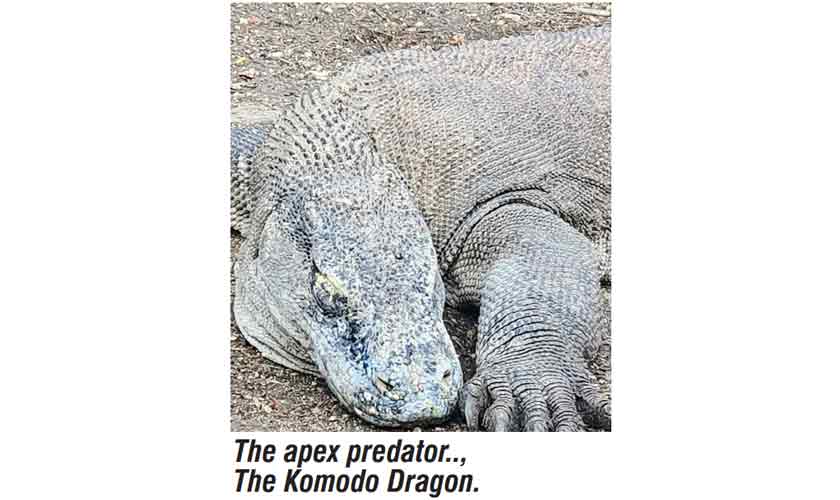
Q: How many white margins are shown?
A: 2